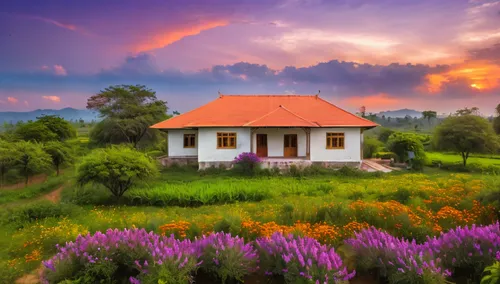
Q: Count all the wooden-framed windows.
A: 3